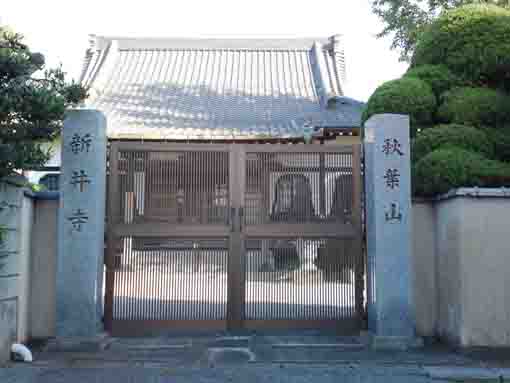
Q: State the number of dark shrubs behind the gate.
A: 2